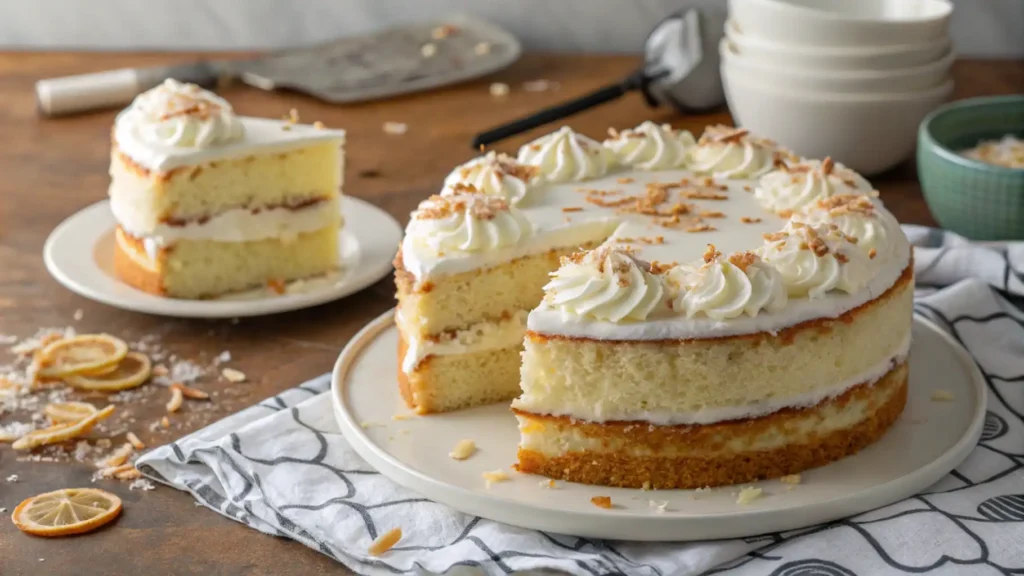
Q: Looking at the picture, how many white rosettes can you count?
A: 11